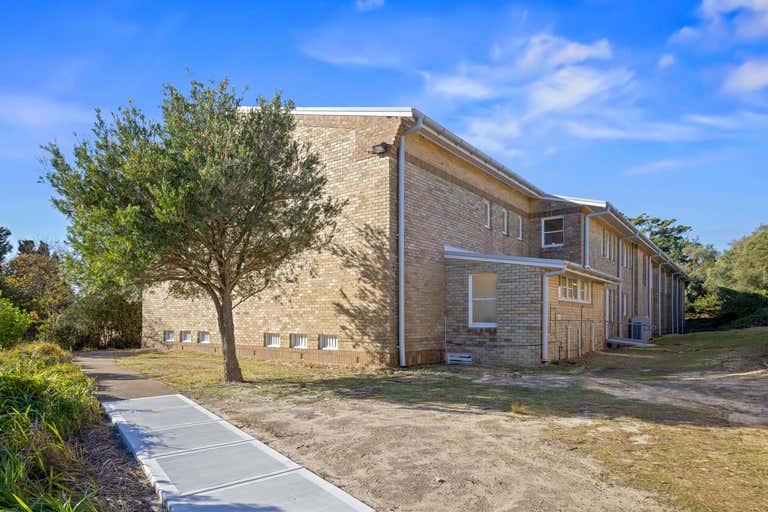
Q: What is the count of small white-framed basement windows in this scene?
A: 6